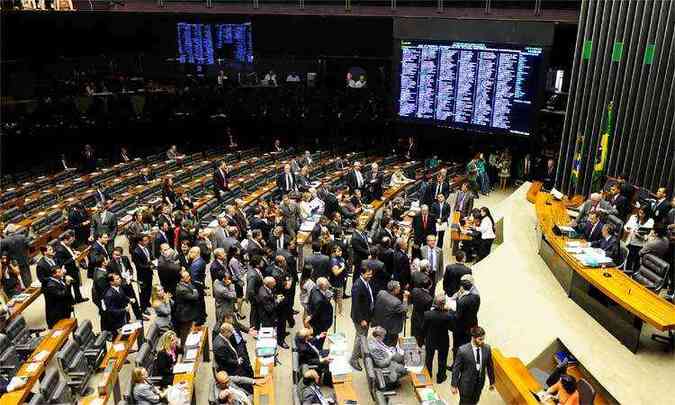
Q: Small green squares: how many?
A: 3